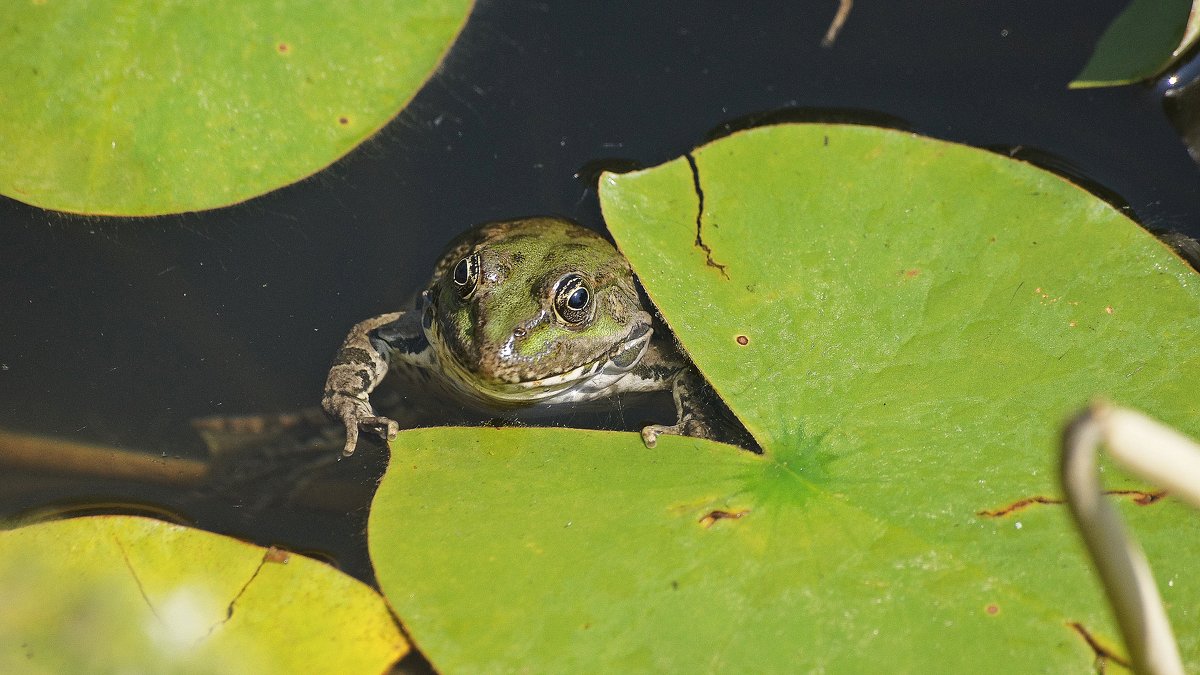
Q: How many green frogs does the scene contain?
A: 1